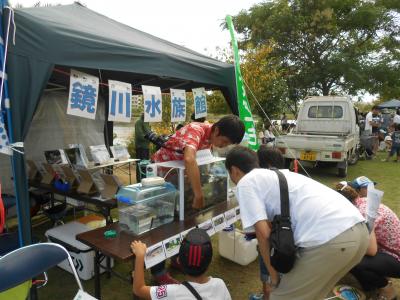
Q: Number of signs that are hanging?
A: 5